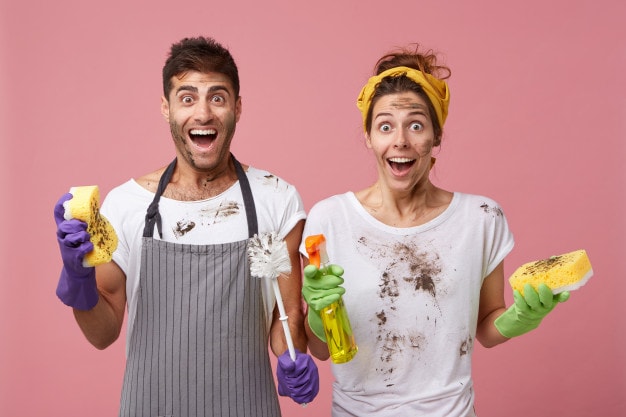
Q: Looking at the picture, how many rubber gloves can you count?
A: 4